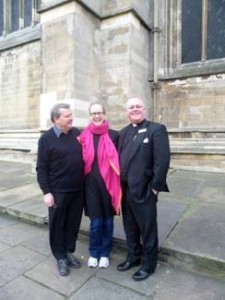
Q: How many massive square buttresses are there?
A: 2